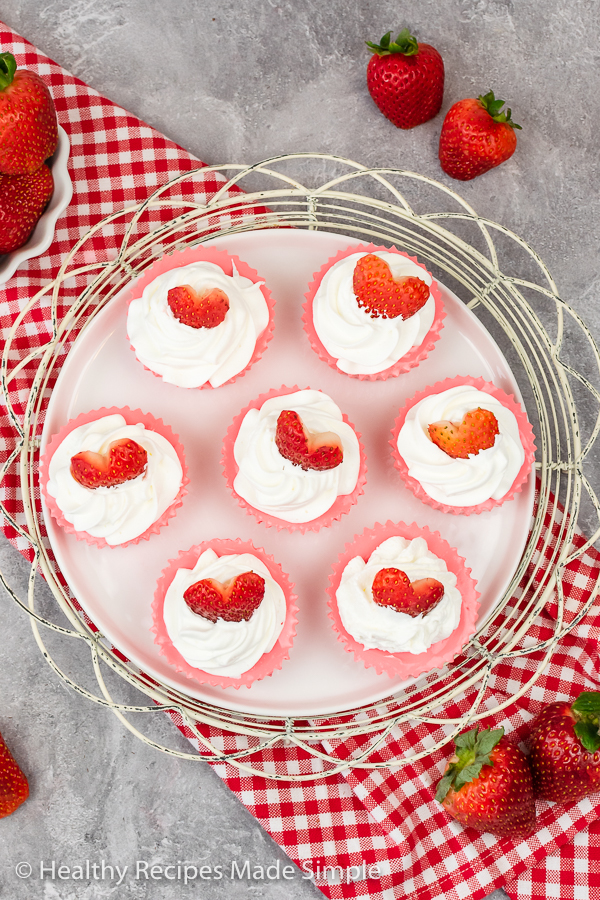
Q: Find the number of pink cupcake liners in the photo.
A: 7